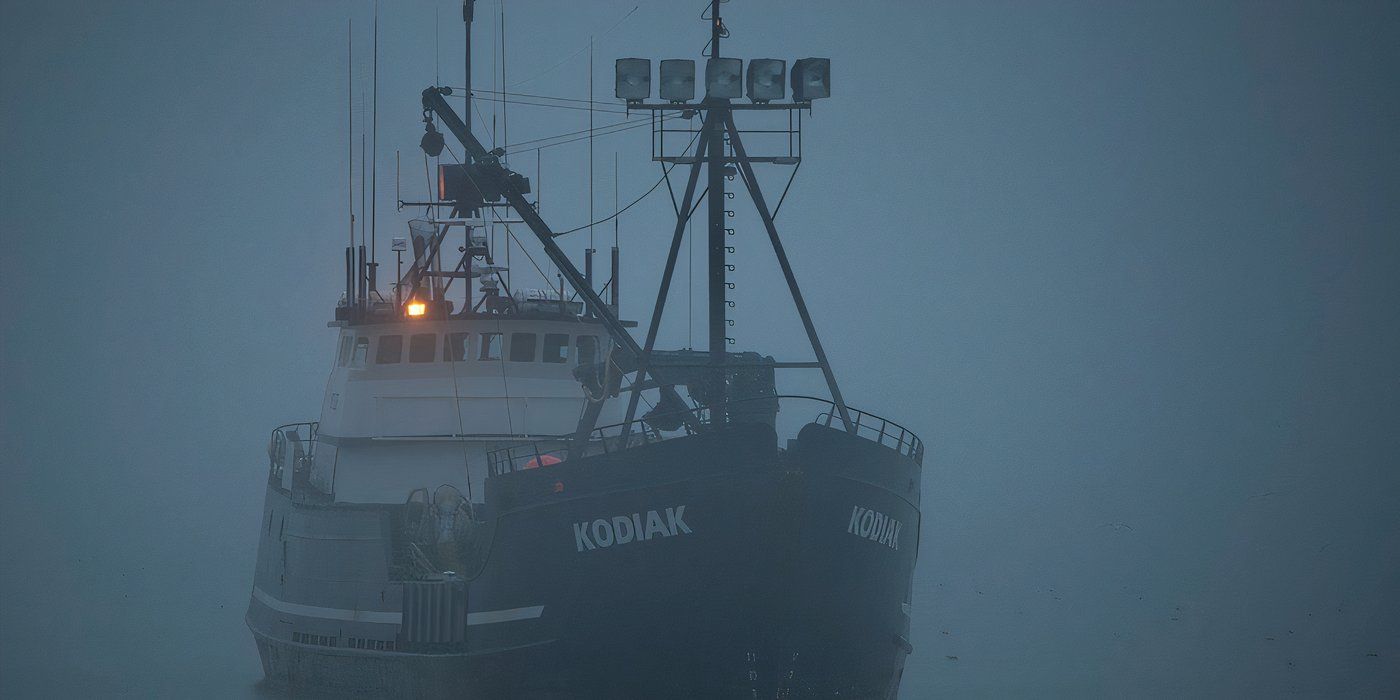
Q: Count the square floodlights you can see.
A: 5